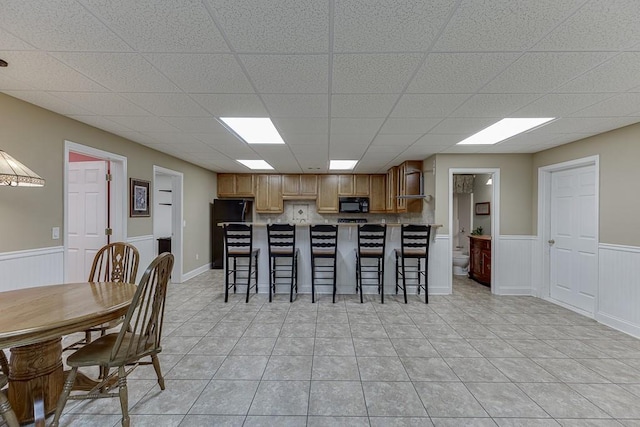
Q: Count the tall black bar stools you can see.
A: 5